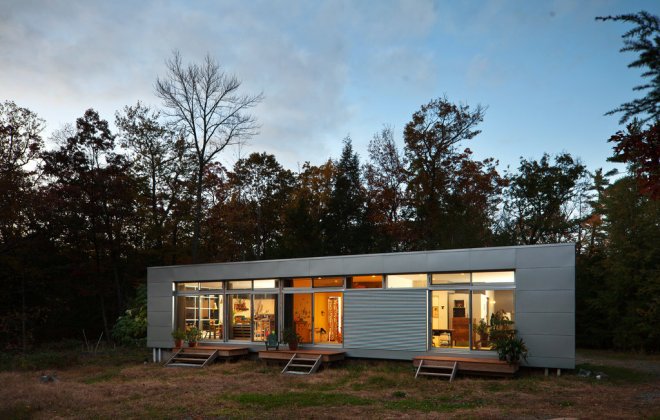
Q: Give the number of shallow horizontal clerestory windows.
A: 10